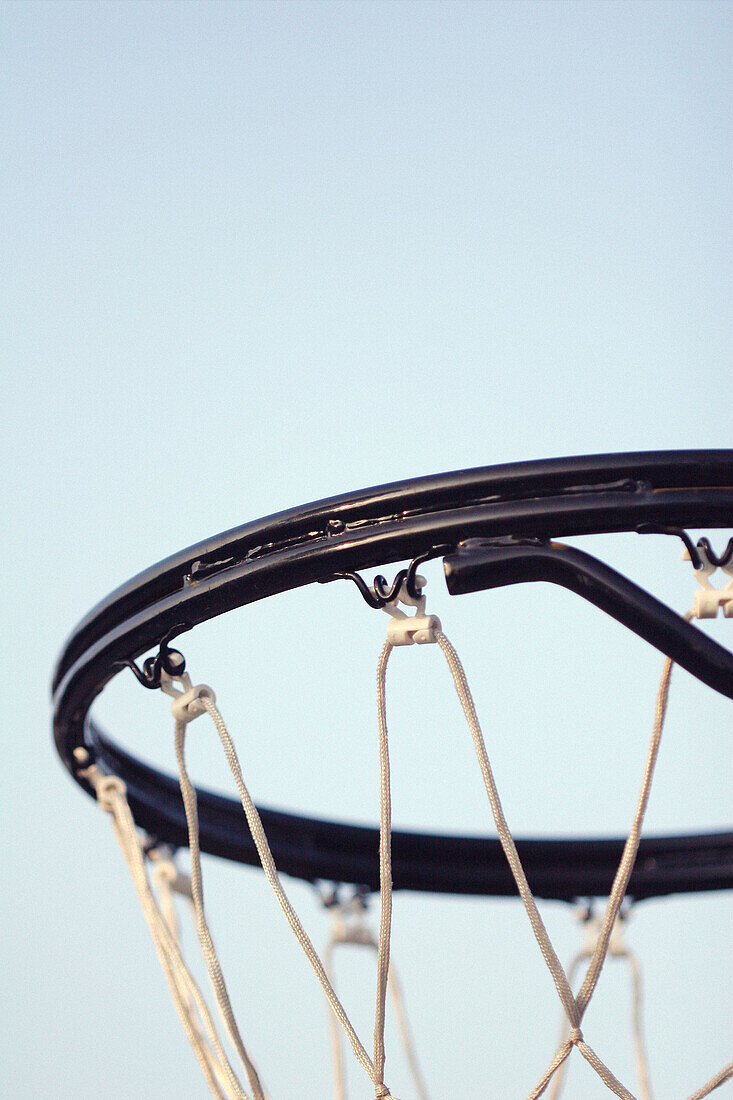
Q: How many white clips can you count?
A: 7